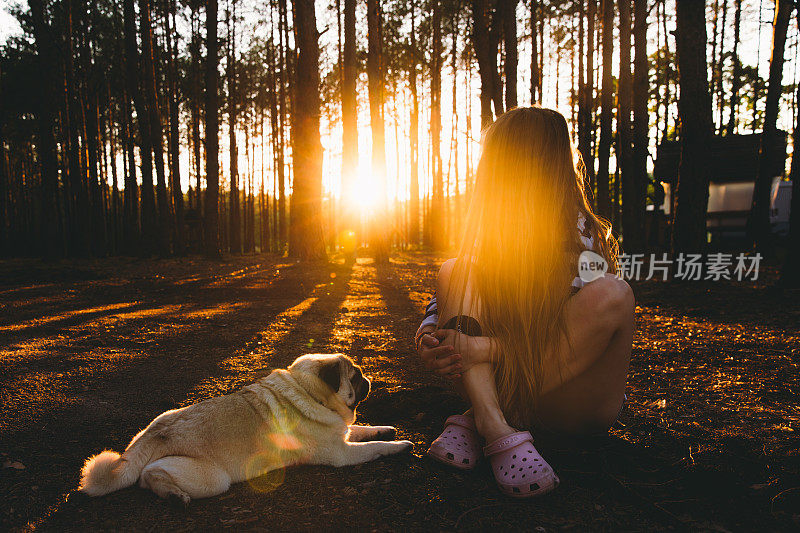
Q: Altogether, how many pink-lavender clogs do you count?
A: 2